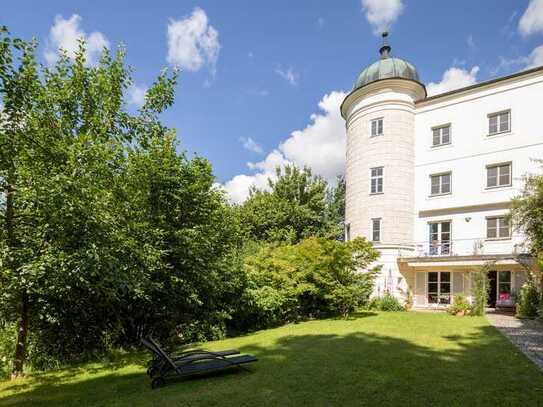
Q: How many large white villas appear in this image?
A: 1